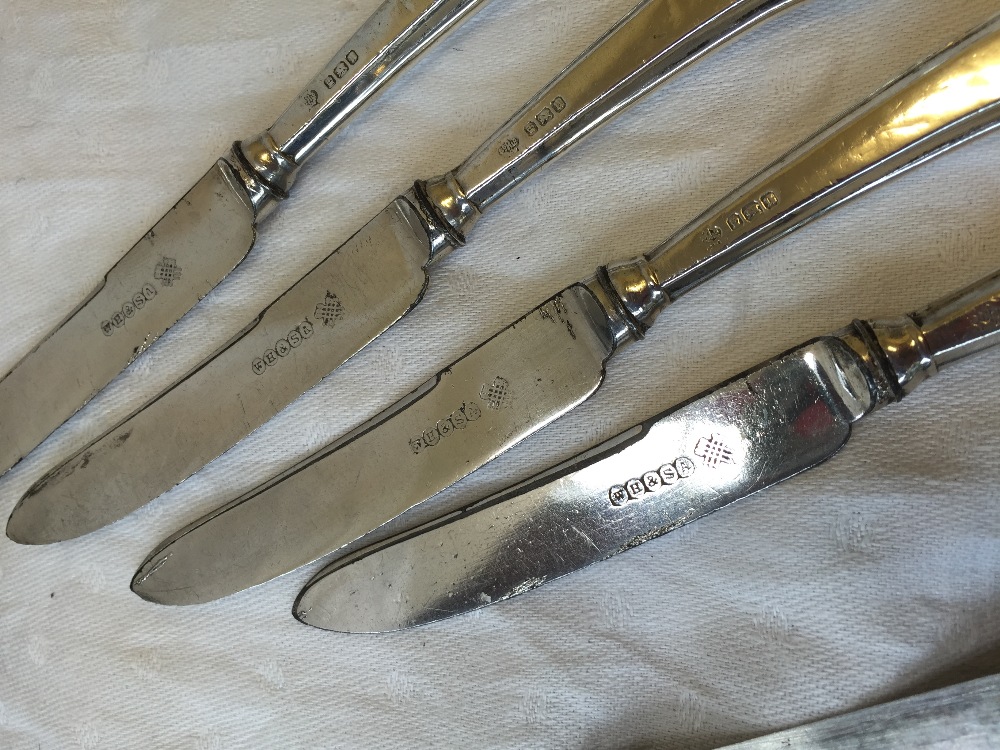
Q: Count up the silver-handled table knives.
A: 4